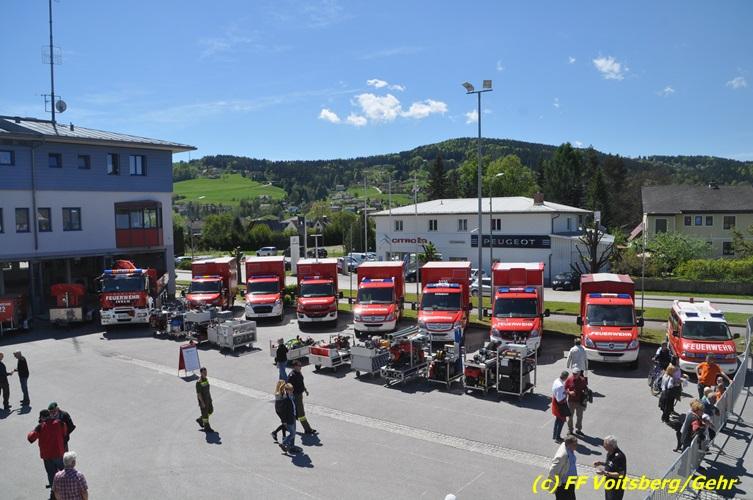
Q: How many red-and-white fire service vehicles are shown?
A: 9